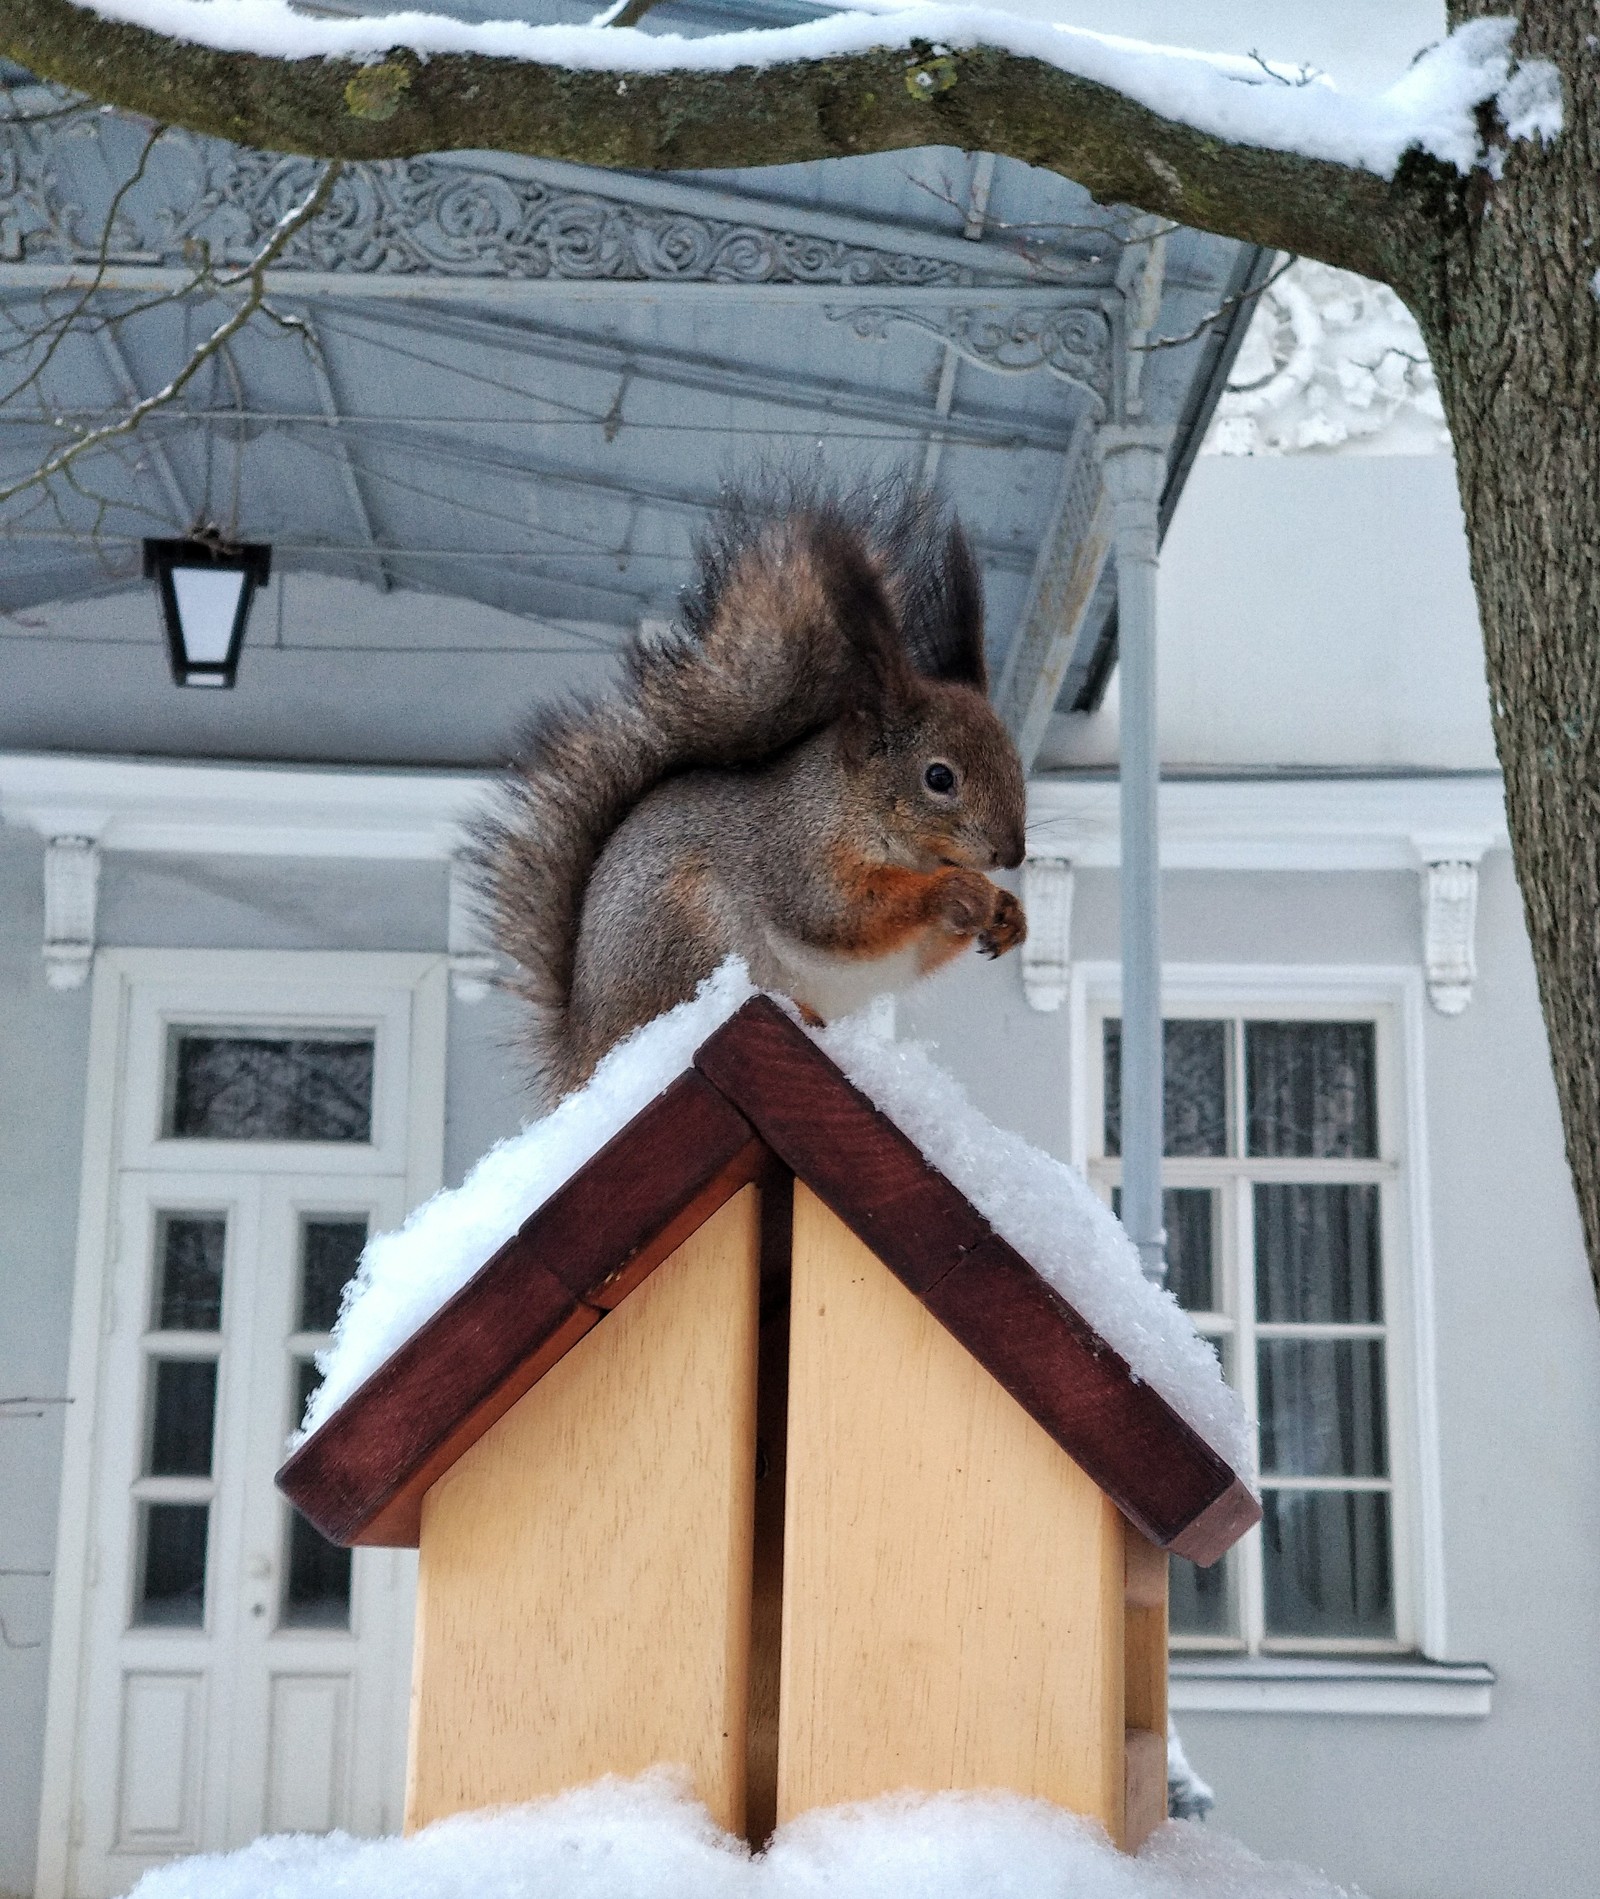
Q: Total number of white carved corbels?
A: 4